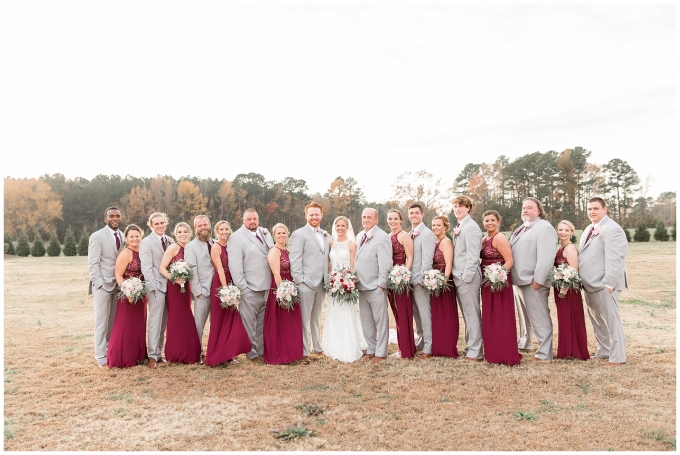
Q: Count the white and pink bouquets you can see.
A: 8